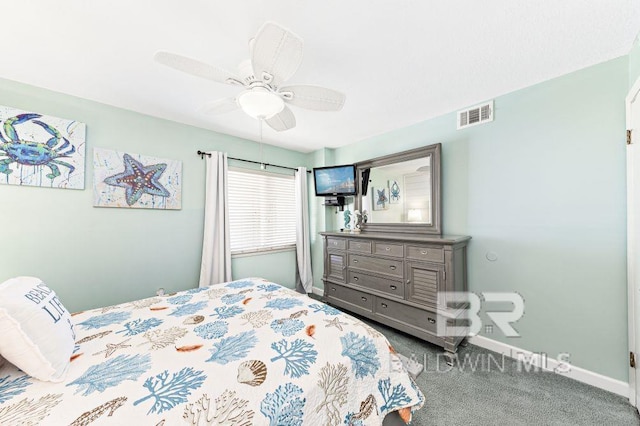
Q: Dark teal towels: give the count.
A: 0